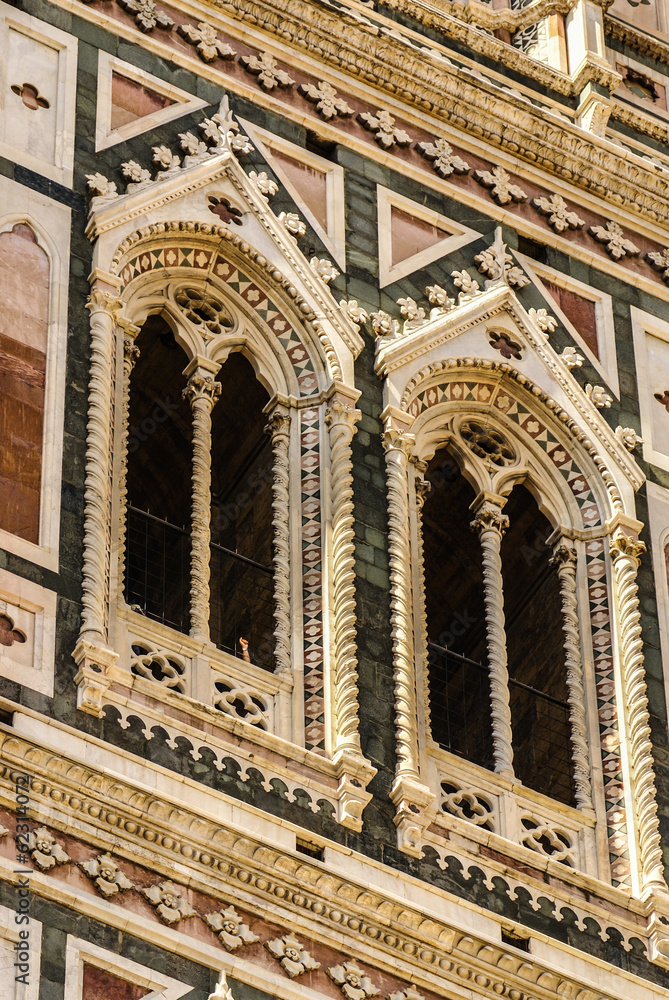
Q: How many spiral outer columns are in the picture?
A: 4